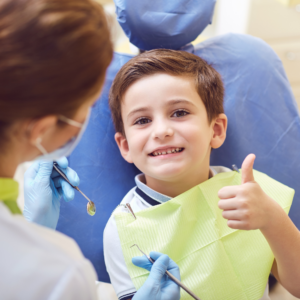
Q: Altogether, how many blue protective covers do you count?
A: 2